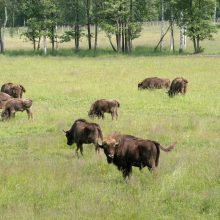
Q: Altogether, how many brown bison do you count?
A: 8